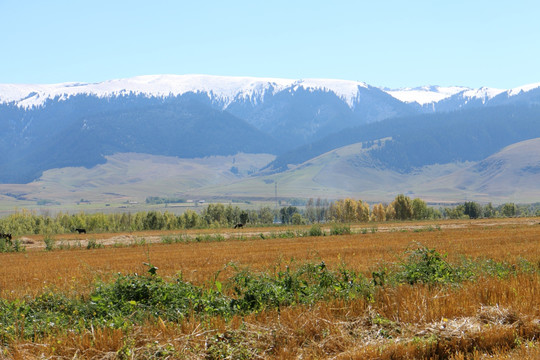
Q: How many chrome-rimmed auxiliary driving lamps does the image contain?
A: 0